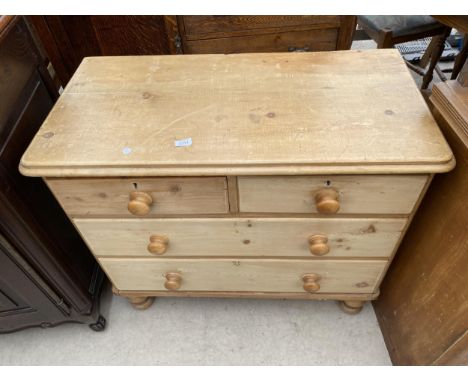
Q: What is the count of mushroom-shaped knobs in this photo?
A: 6